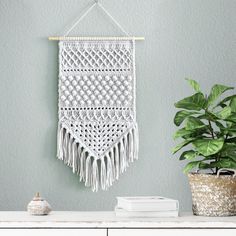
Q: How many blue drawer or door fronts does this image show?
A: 0